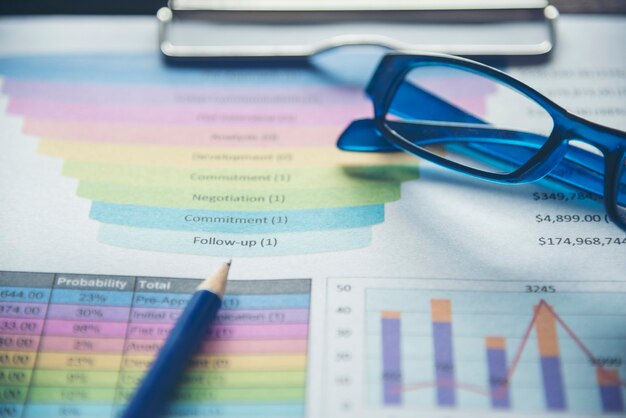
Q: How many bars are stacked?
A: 5